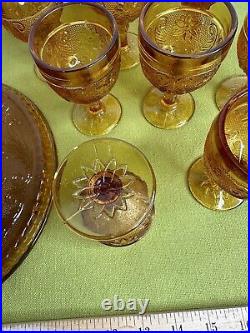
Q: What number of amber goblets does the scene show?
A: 7